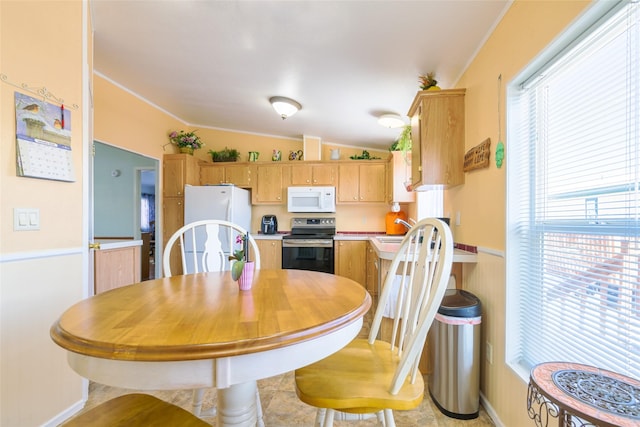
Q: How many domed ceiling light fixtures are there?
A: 2